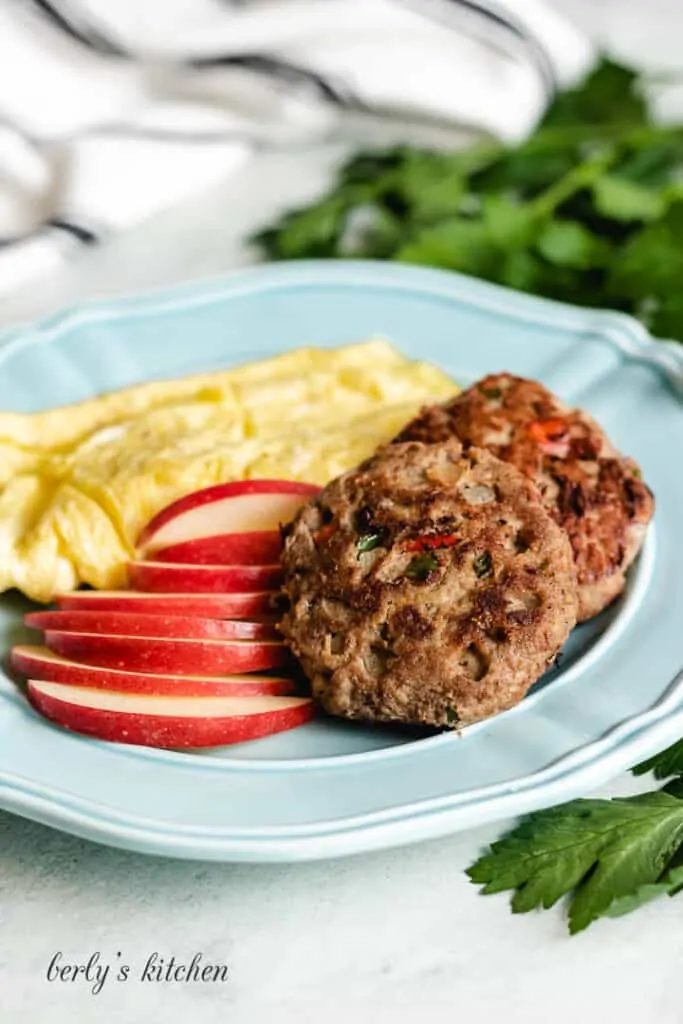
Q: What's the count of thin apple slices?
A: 8